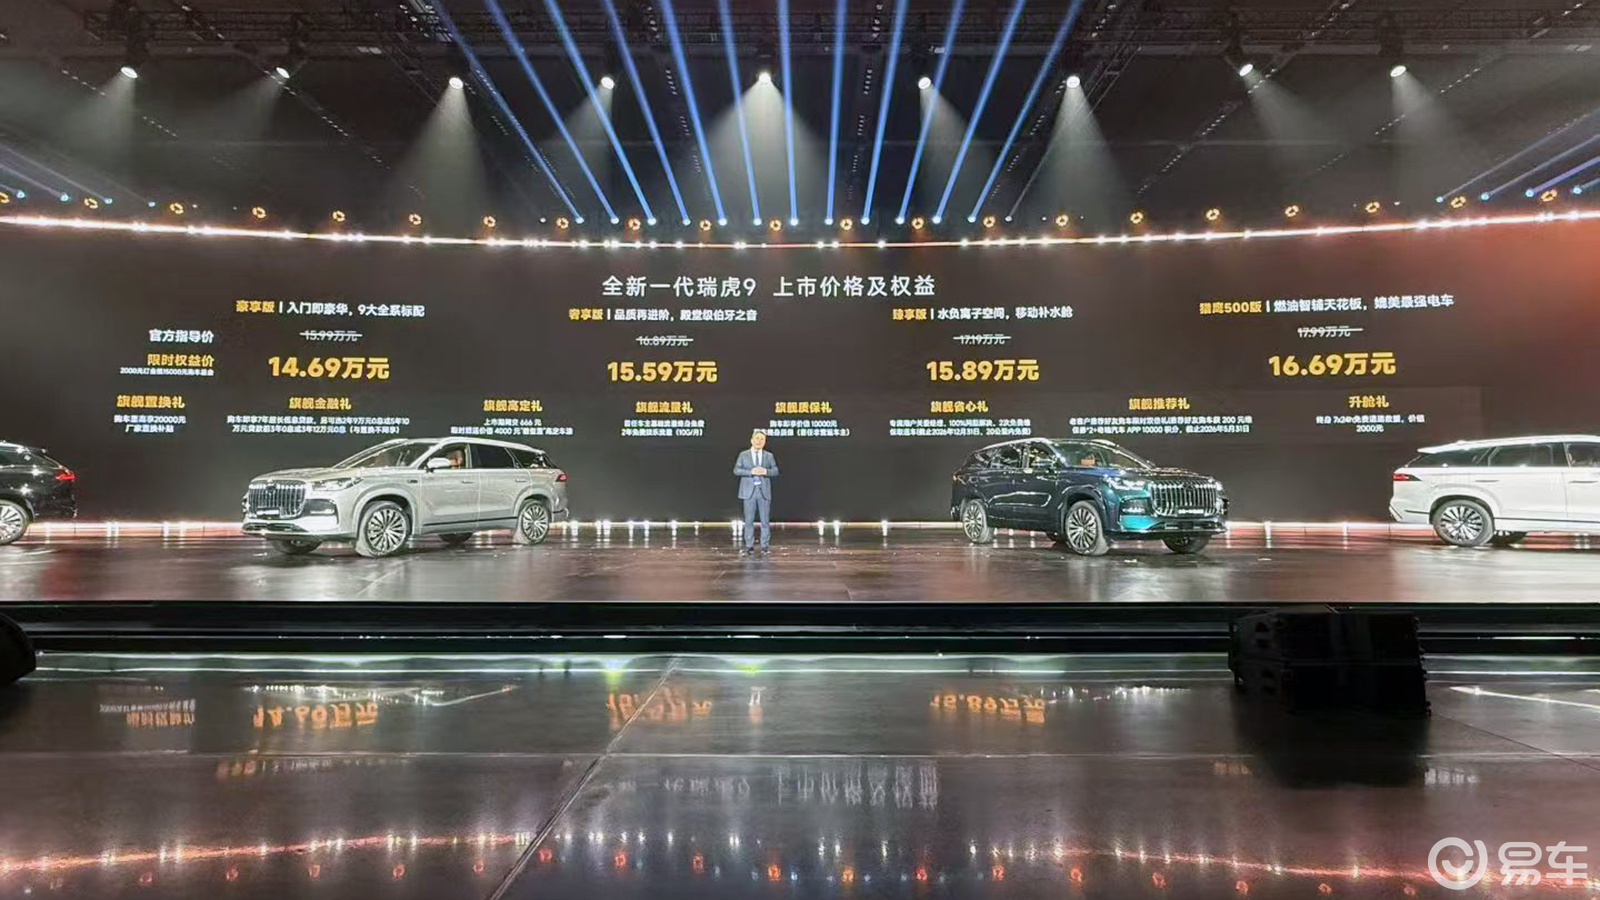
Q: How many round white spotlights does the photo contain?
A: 9